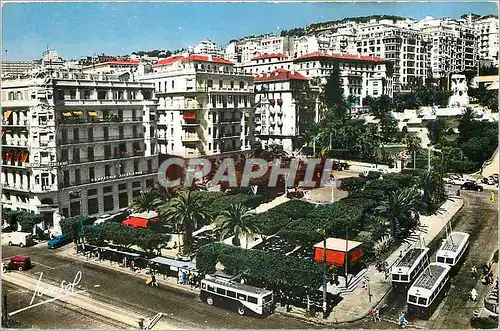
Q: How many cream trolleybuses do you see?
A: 4